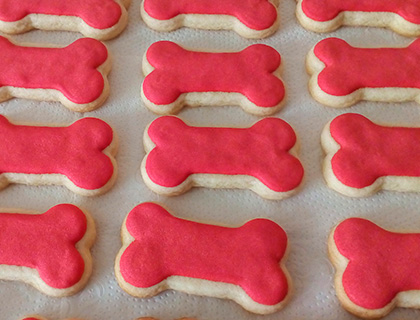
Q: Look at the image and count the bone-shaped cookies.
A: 12